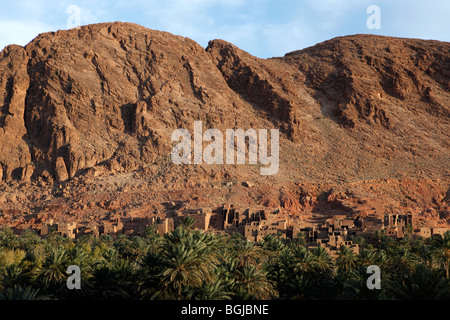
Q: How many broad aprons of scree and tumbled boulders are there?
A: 1